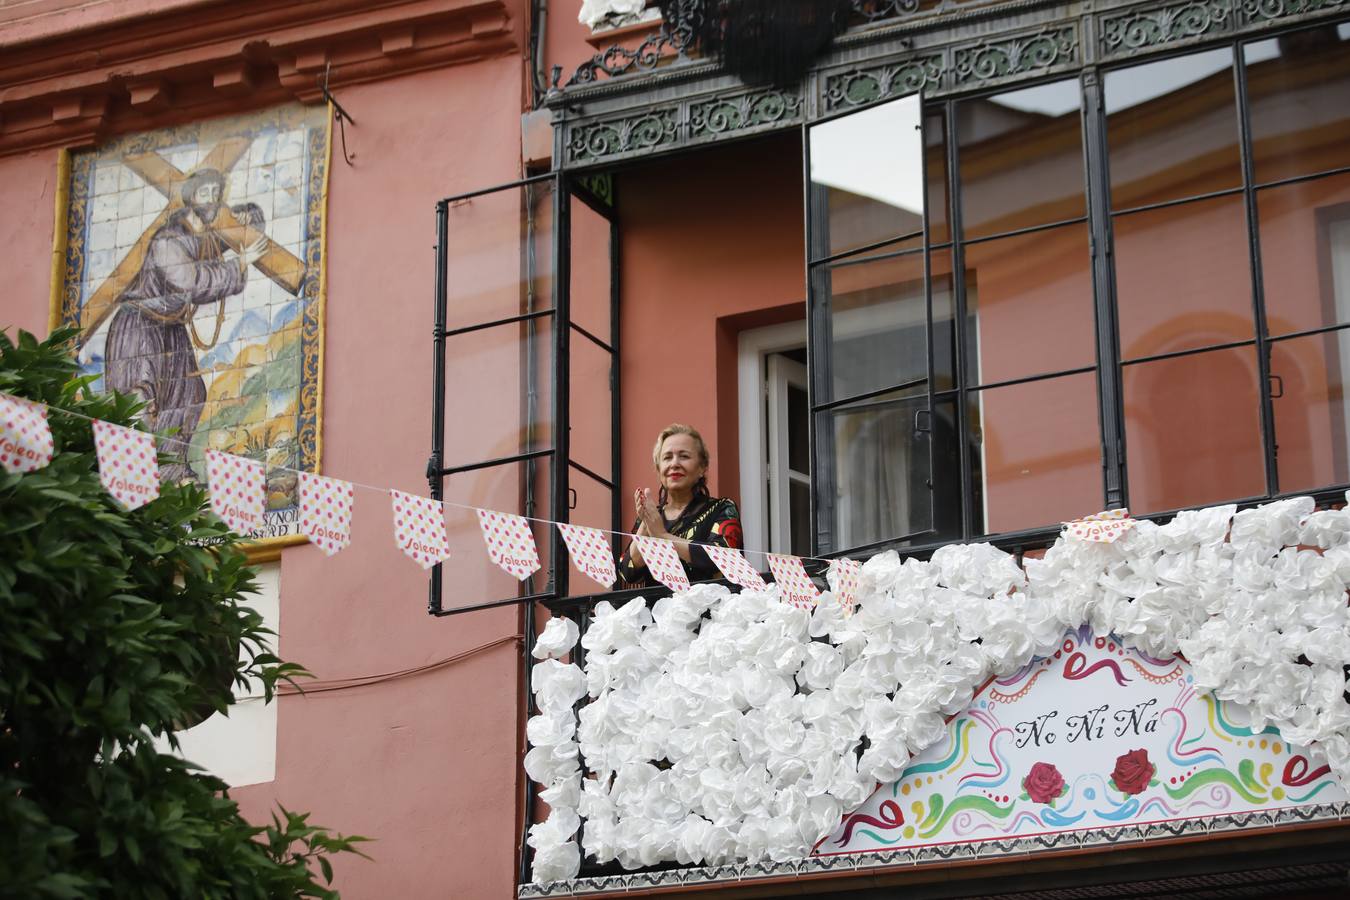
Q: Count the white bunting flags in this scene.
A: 12